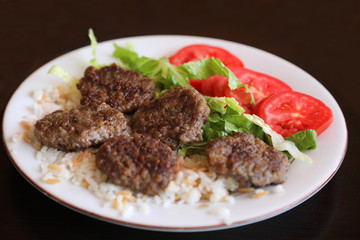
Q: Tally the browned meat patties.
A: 5